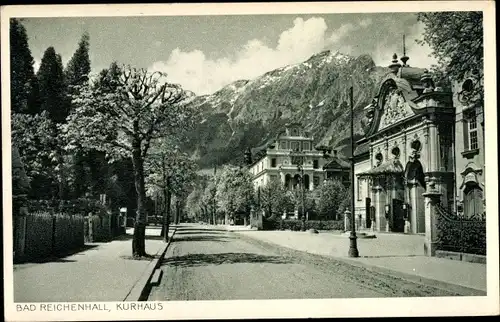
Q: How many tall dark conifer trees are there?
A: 3